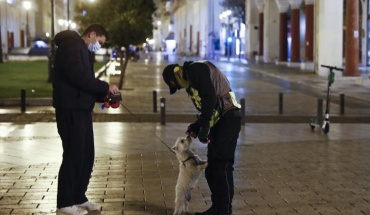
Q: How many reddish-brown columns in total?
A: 5